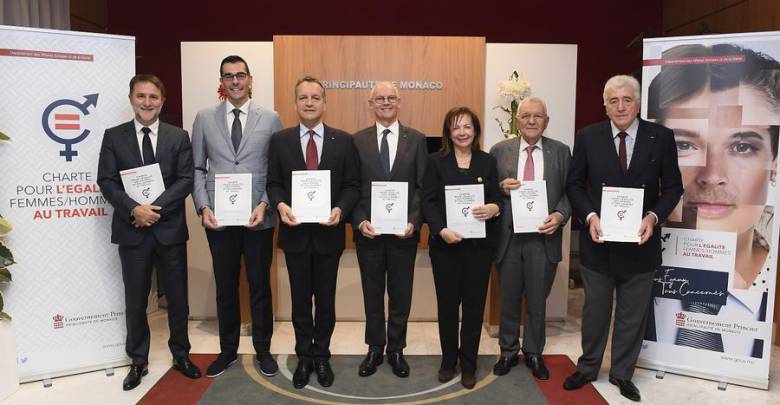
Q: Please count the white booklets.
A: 7